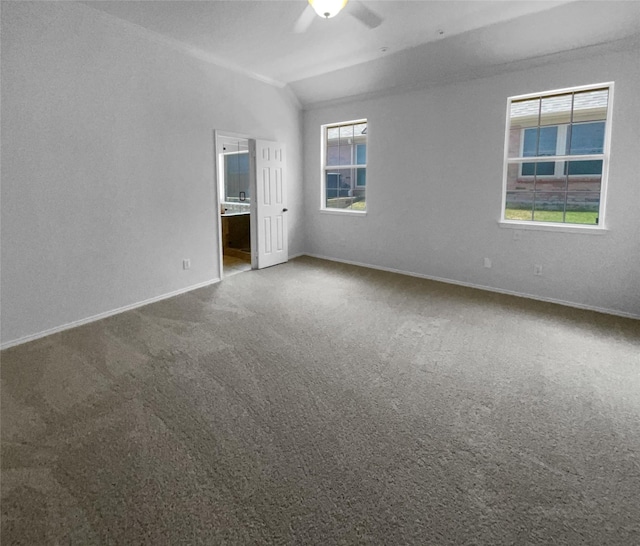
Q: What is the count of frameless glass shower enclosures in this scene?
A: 1